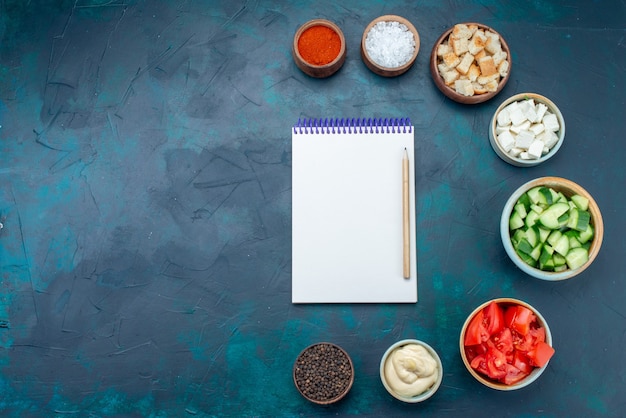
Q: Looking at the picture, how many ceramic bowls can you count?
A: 4